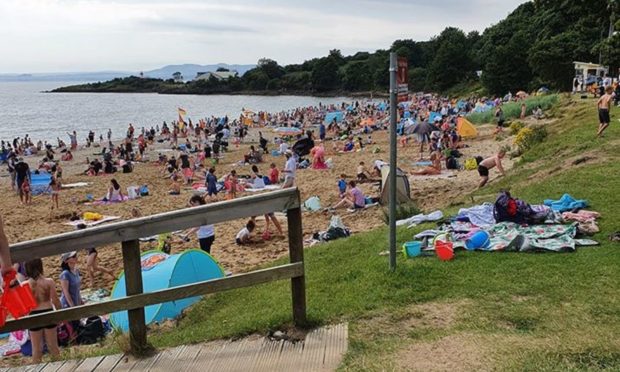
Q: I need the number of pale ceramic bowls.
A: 0